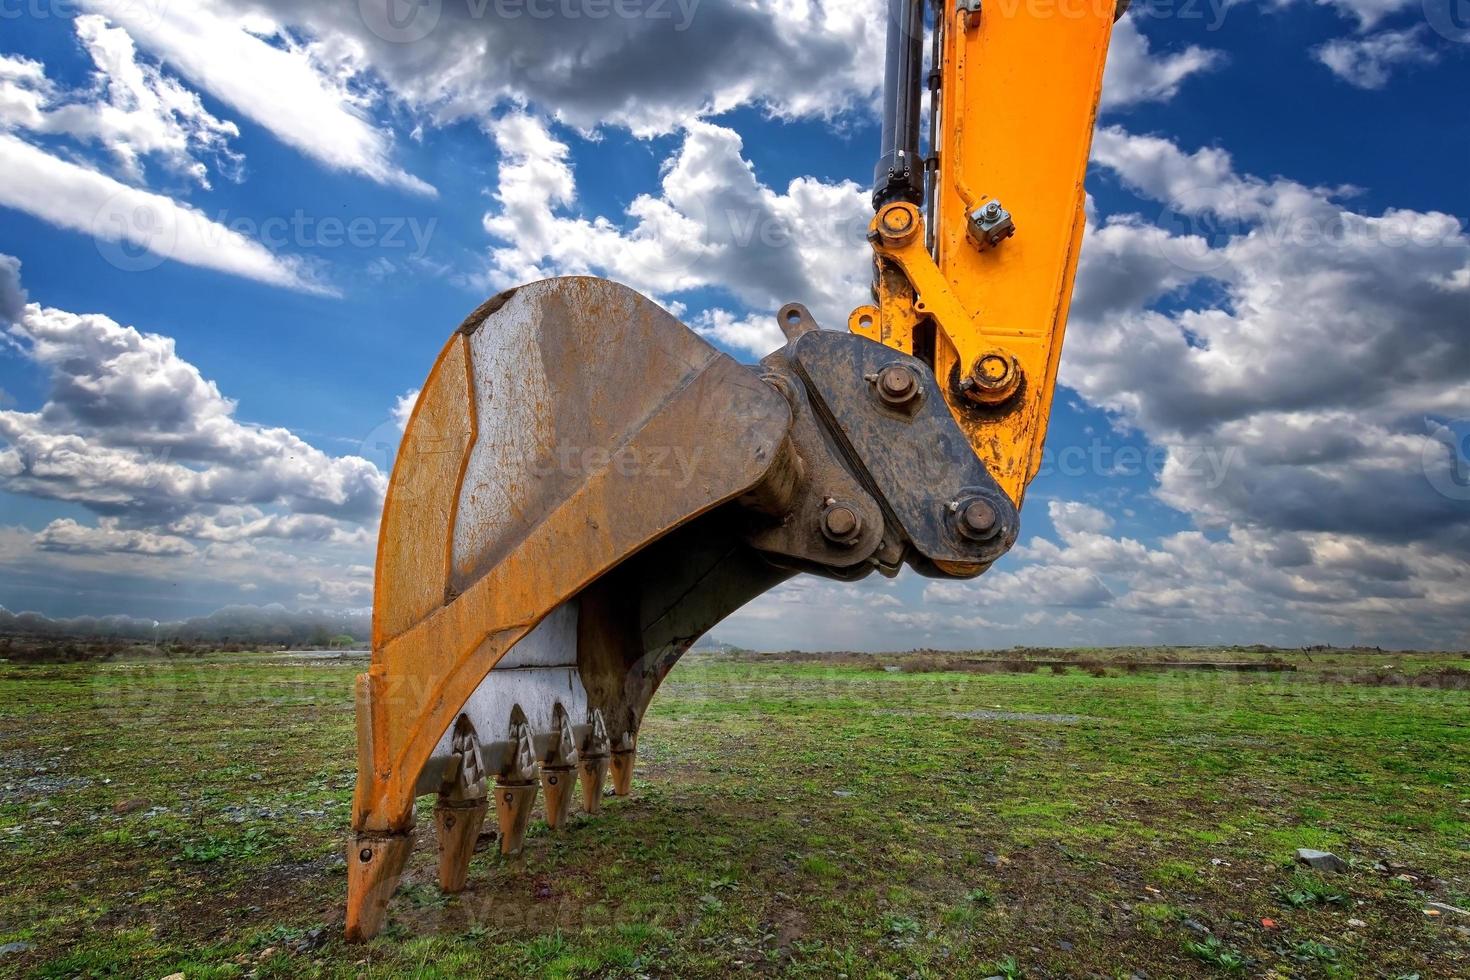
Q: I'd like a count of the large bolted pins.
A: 5